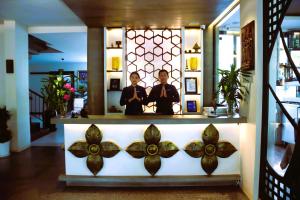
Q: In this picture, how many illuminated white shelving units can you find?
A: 2